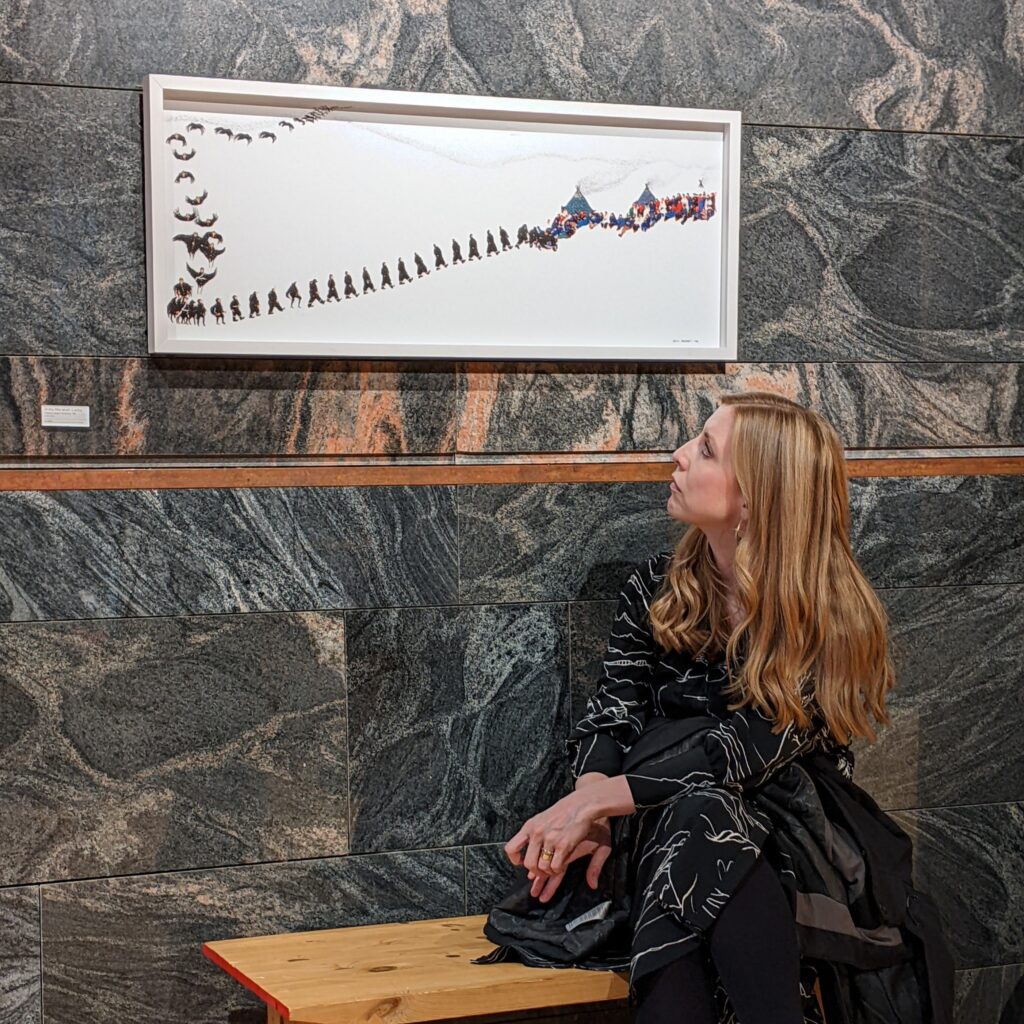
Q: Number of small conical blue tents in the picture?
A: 2